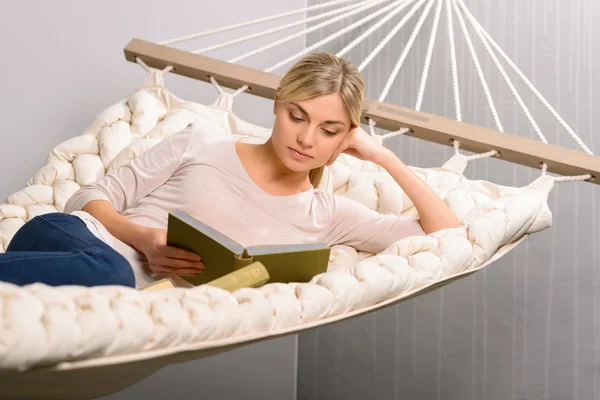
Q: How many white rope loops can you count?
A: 5